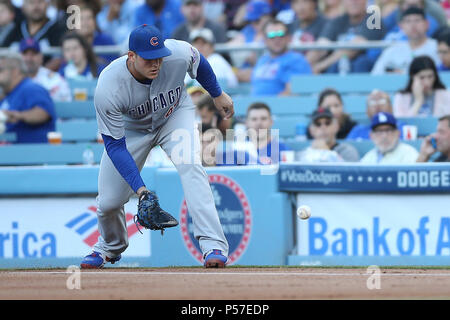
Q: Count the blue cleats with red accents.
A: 2